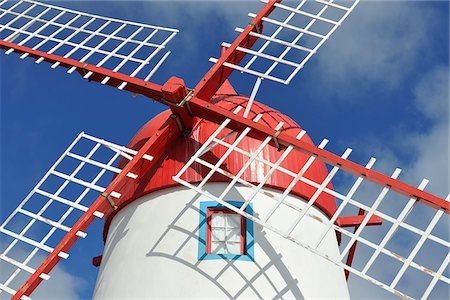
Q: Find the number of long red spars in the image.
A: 4